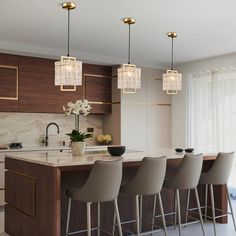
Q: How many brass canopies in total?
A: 3